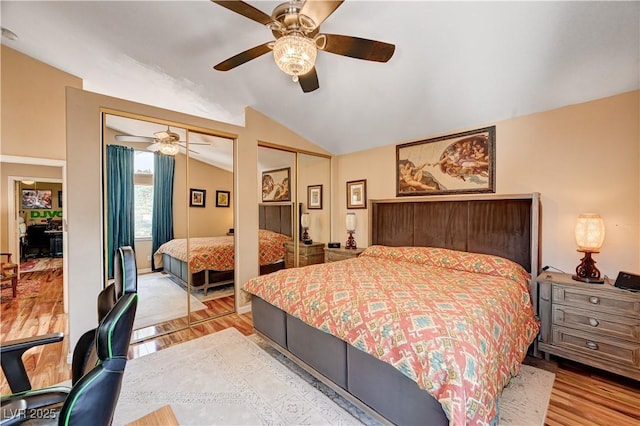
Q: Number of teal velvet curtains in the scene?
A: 2